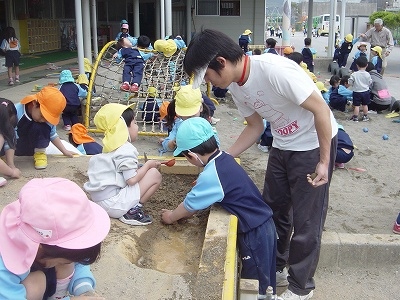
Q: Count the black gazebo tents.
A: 0